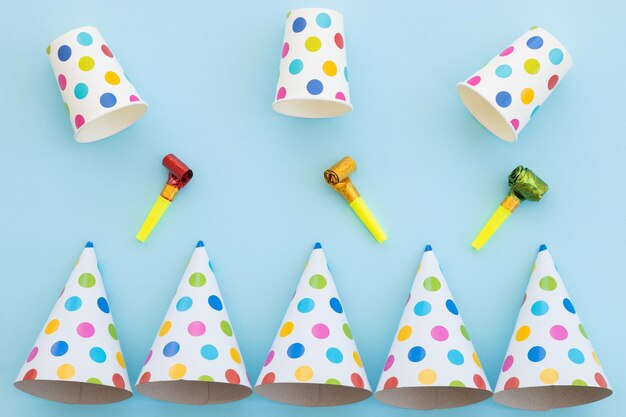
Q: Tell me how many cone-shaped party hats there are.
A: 5